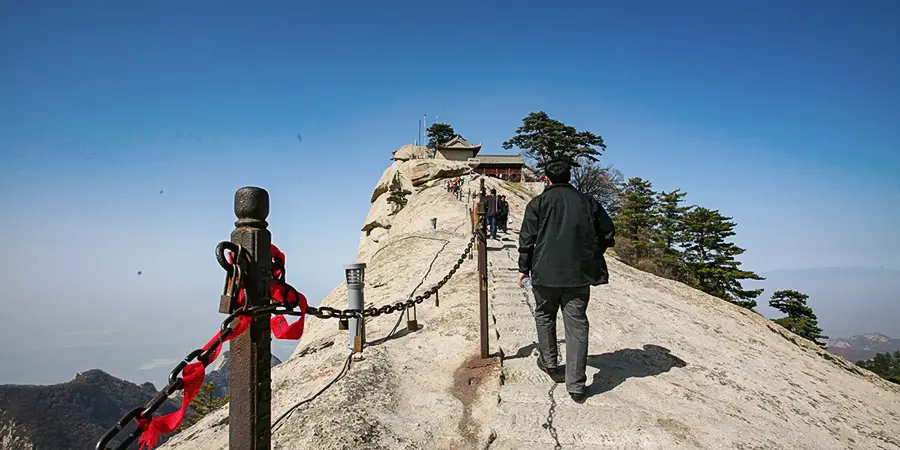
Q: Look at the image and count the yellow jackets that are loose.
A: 0